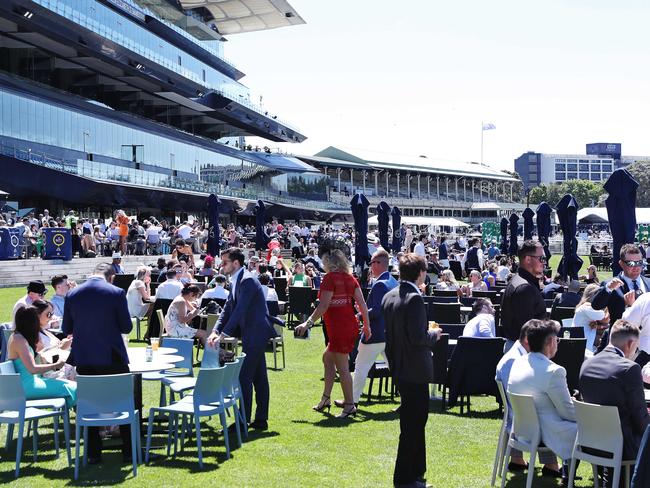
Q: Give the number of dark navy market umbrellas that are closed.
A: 11